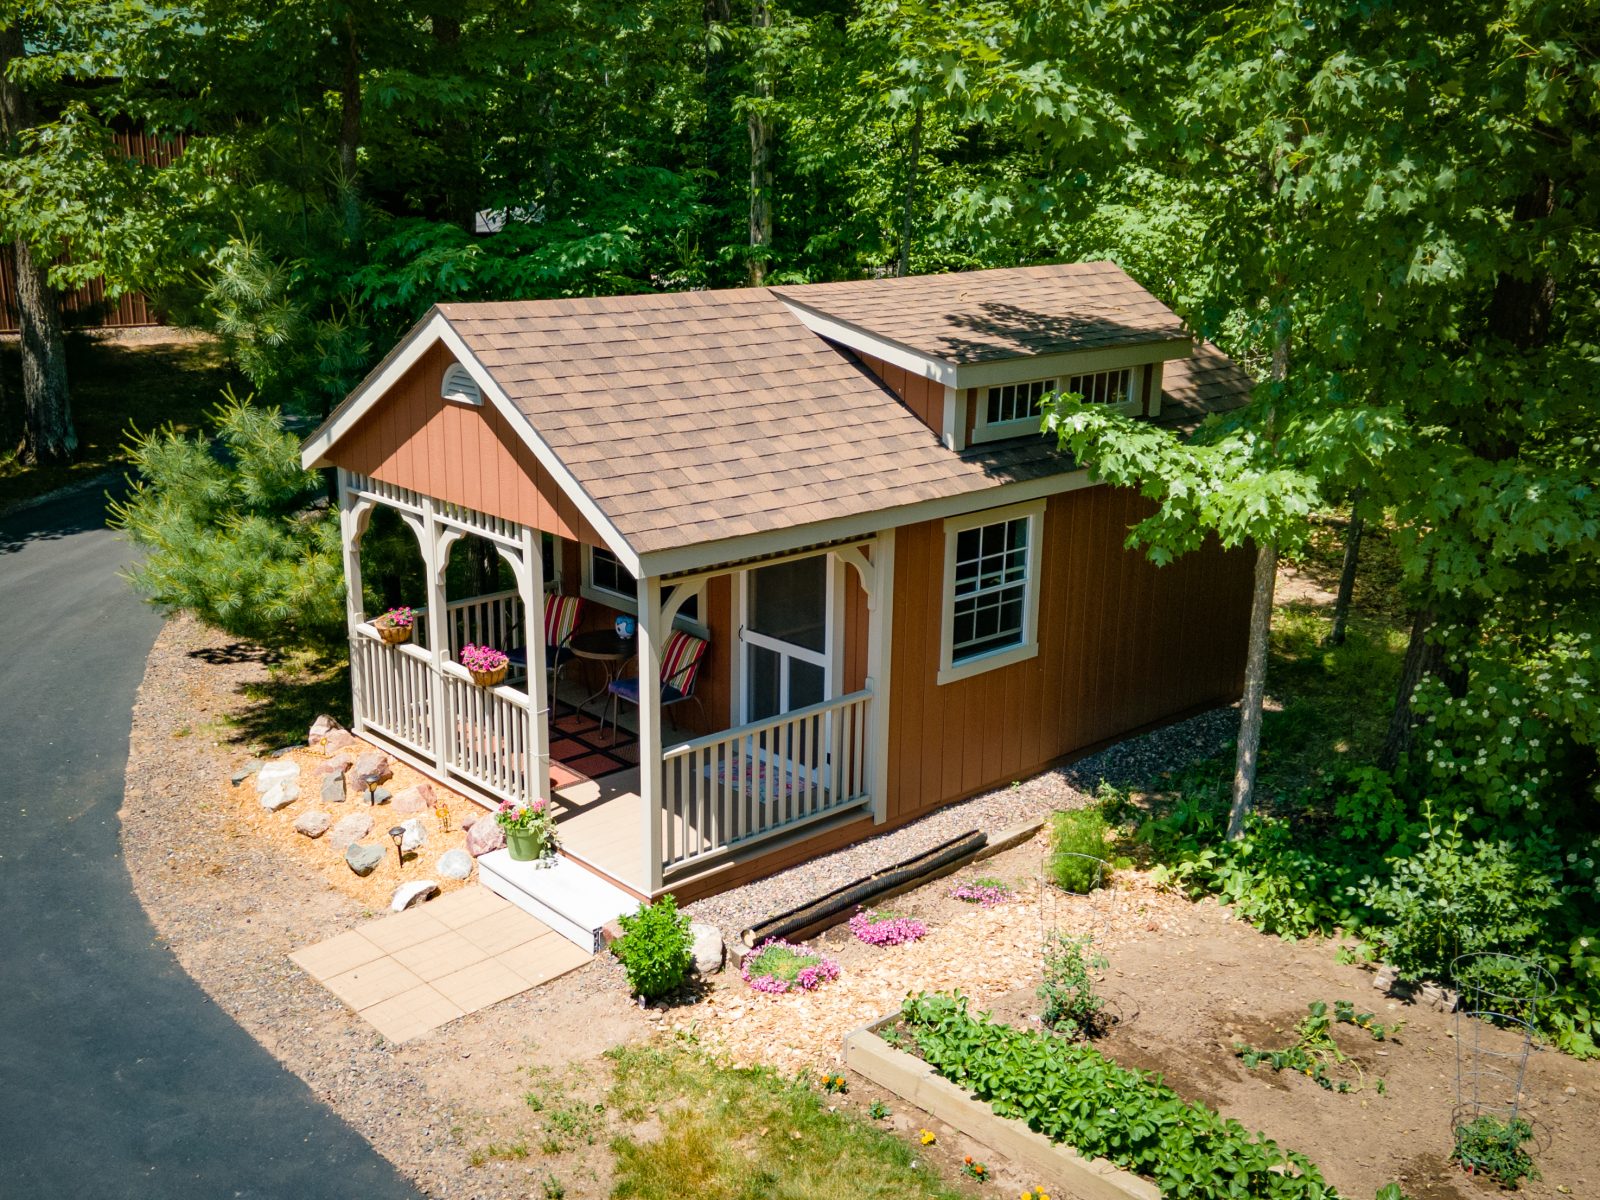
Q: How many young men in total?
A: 0